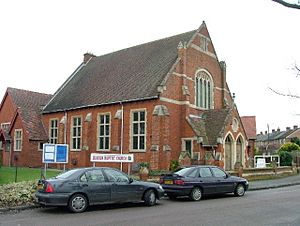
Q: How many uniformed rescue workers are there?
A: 0